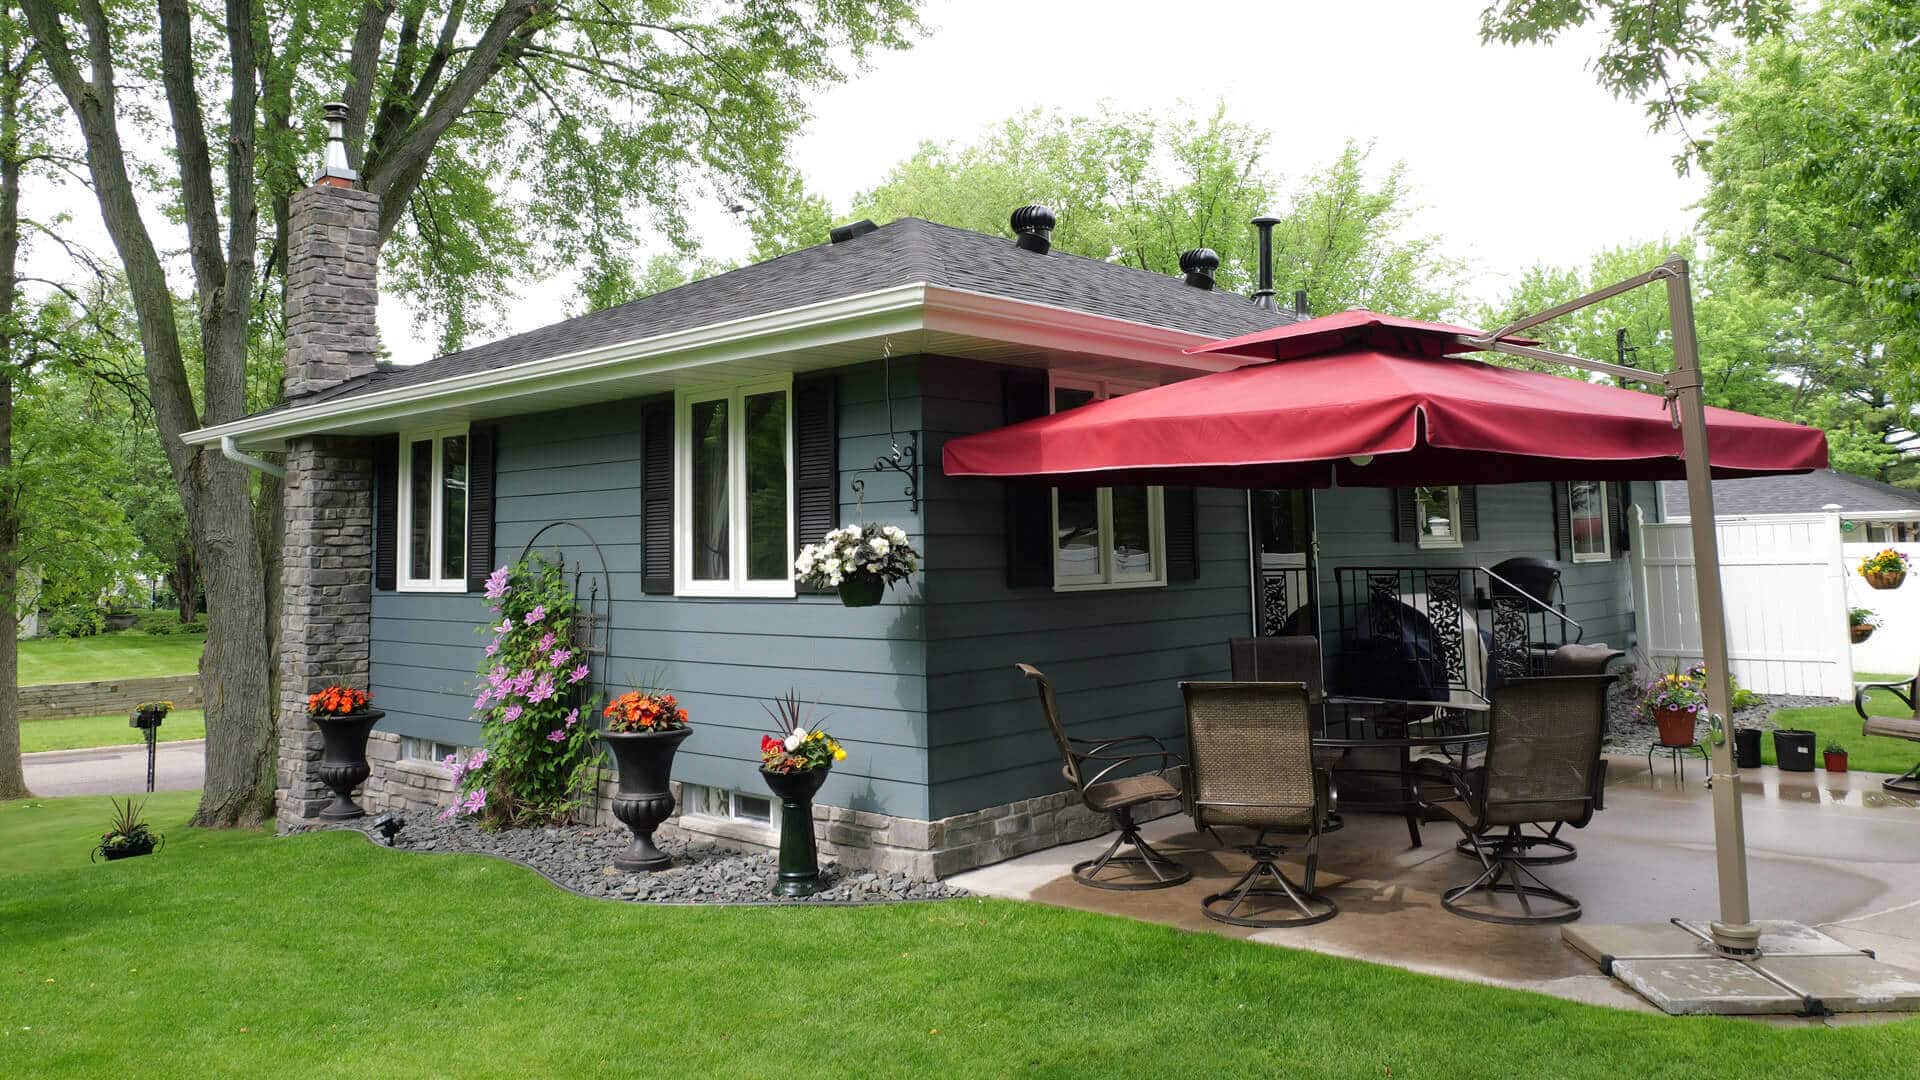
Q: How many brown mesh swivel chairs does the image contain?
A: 6